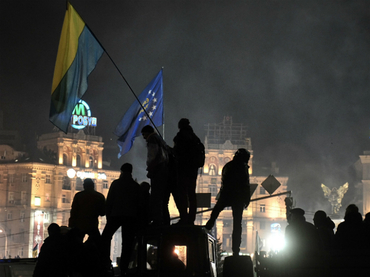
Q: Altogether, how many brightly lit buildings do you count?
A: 2